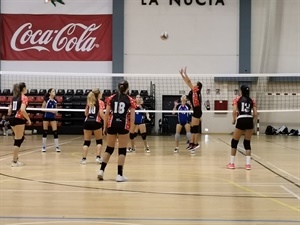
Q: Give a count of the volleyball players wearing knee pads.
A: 8